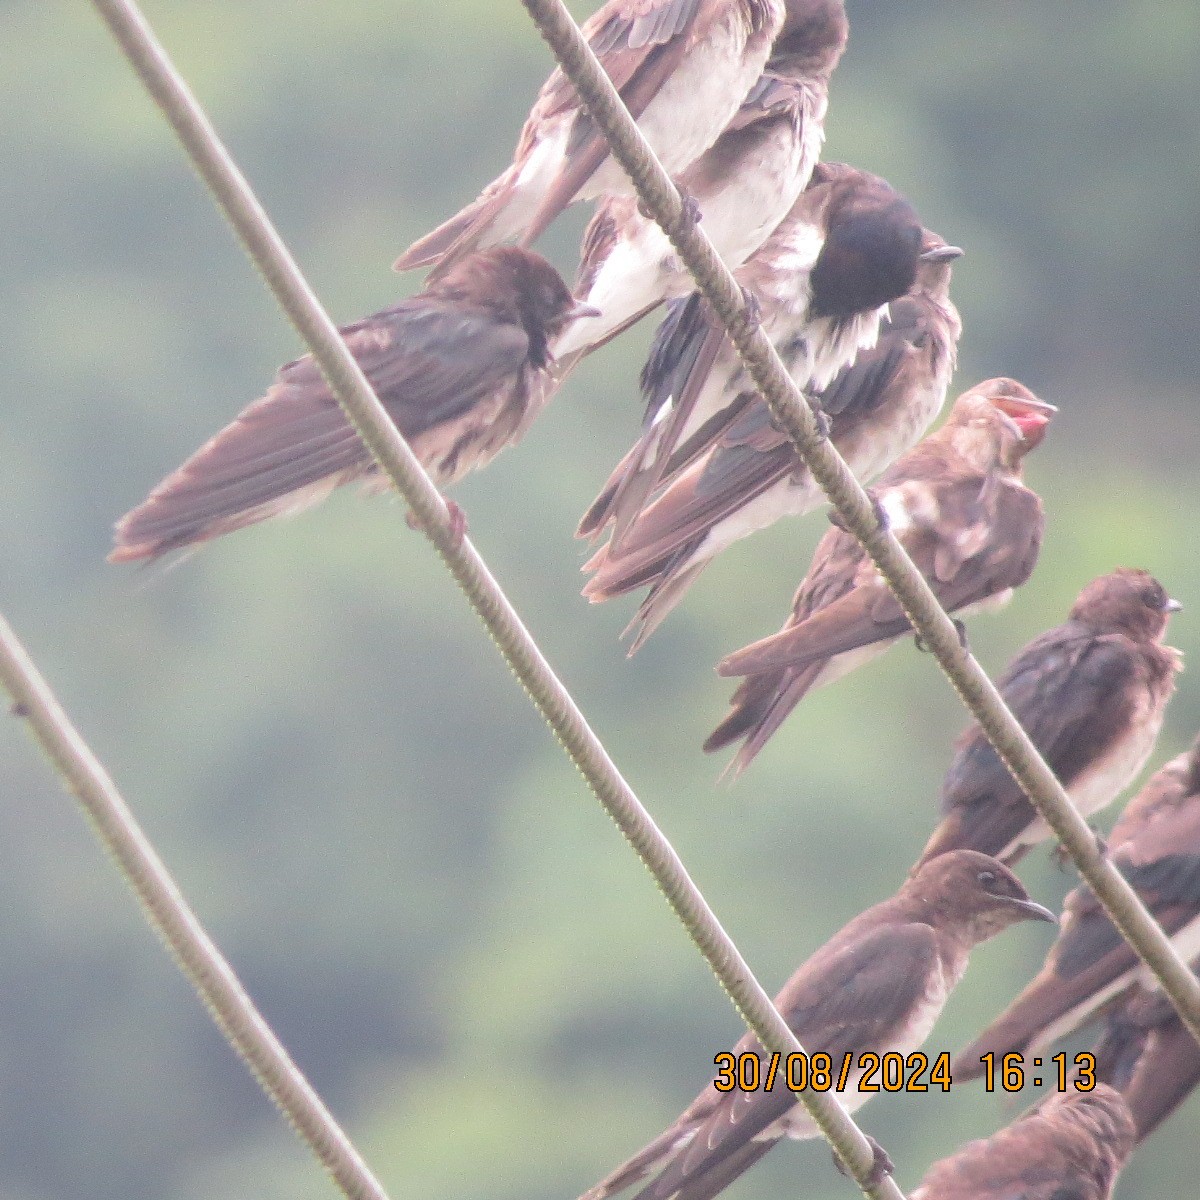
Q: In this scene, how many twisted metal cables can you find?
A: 3